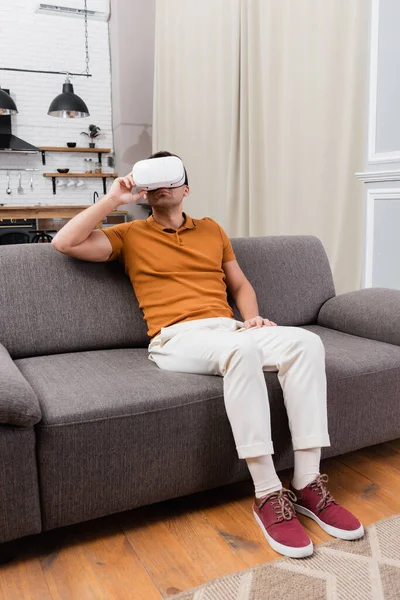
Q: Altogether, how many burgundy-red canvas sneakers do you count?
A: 2